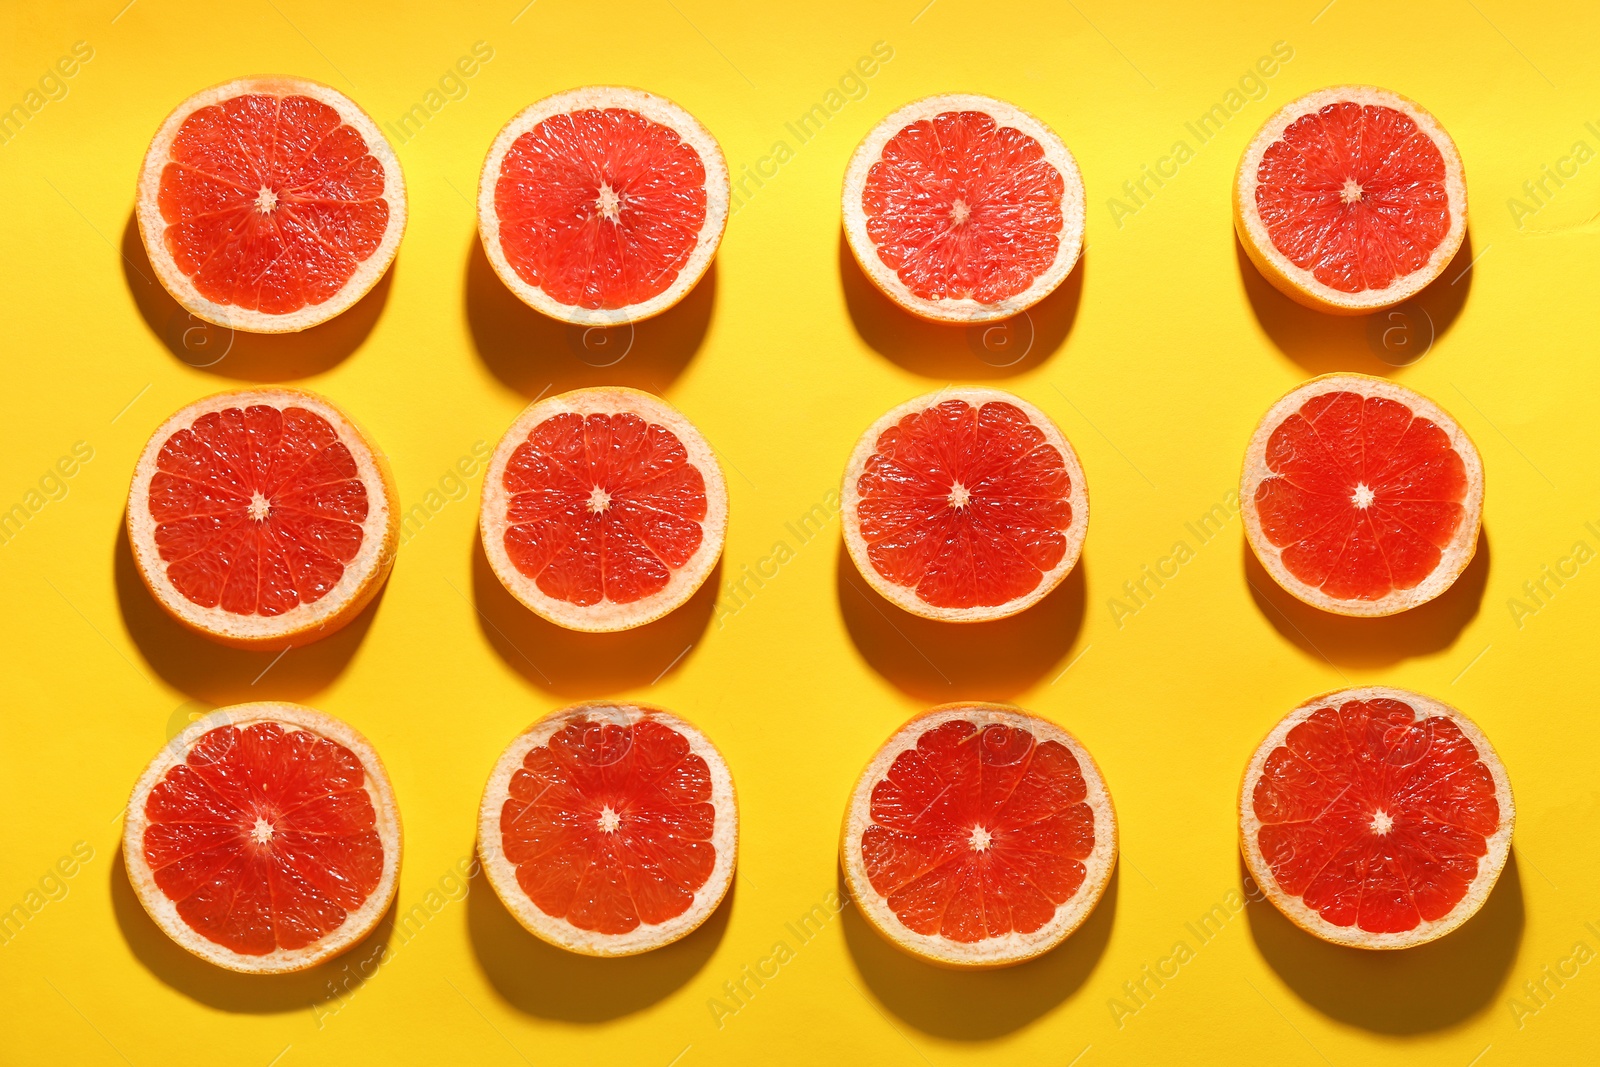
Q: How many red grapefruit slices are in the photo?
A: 12